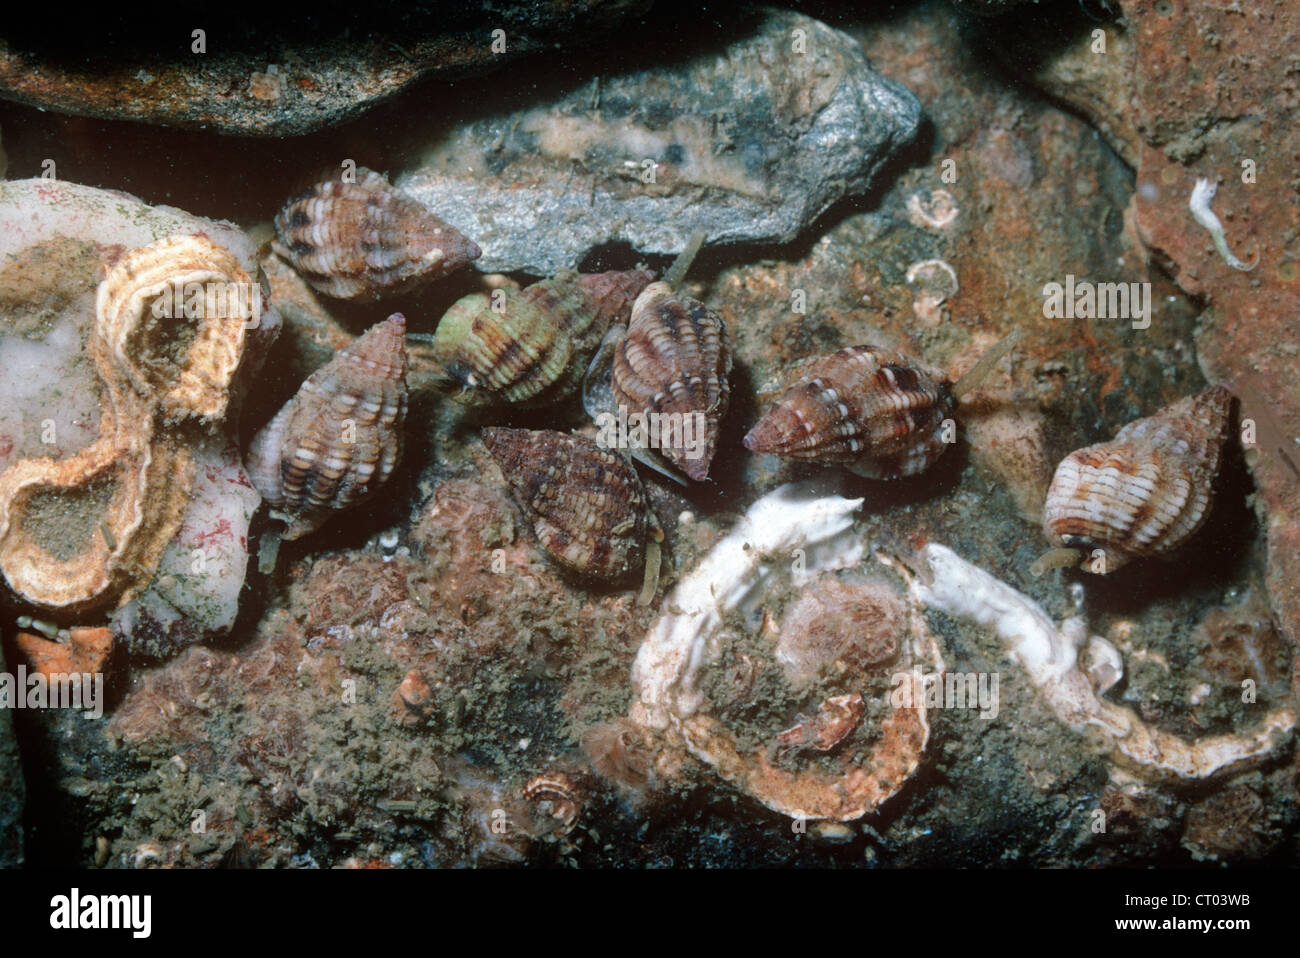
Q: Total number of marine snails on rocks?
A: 7